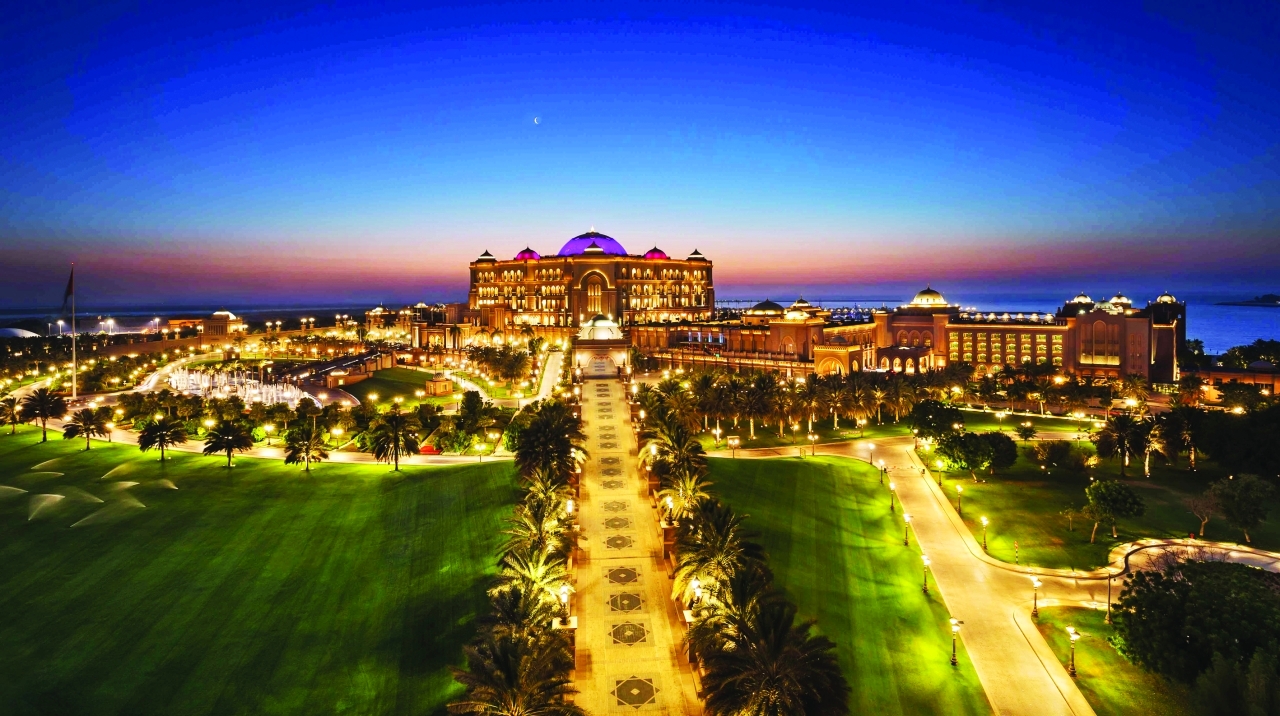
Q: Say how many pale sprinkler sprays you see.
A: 11